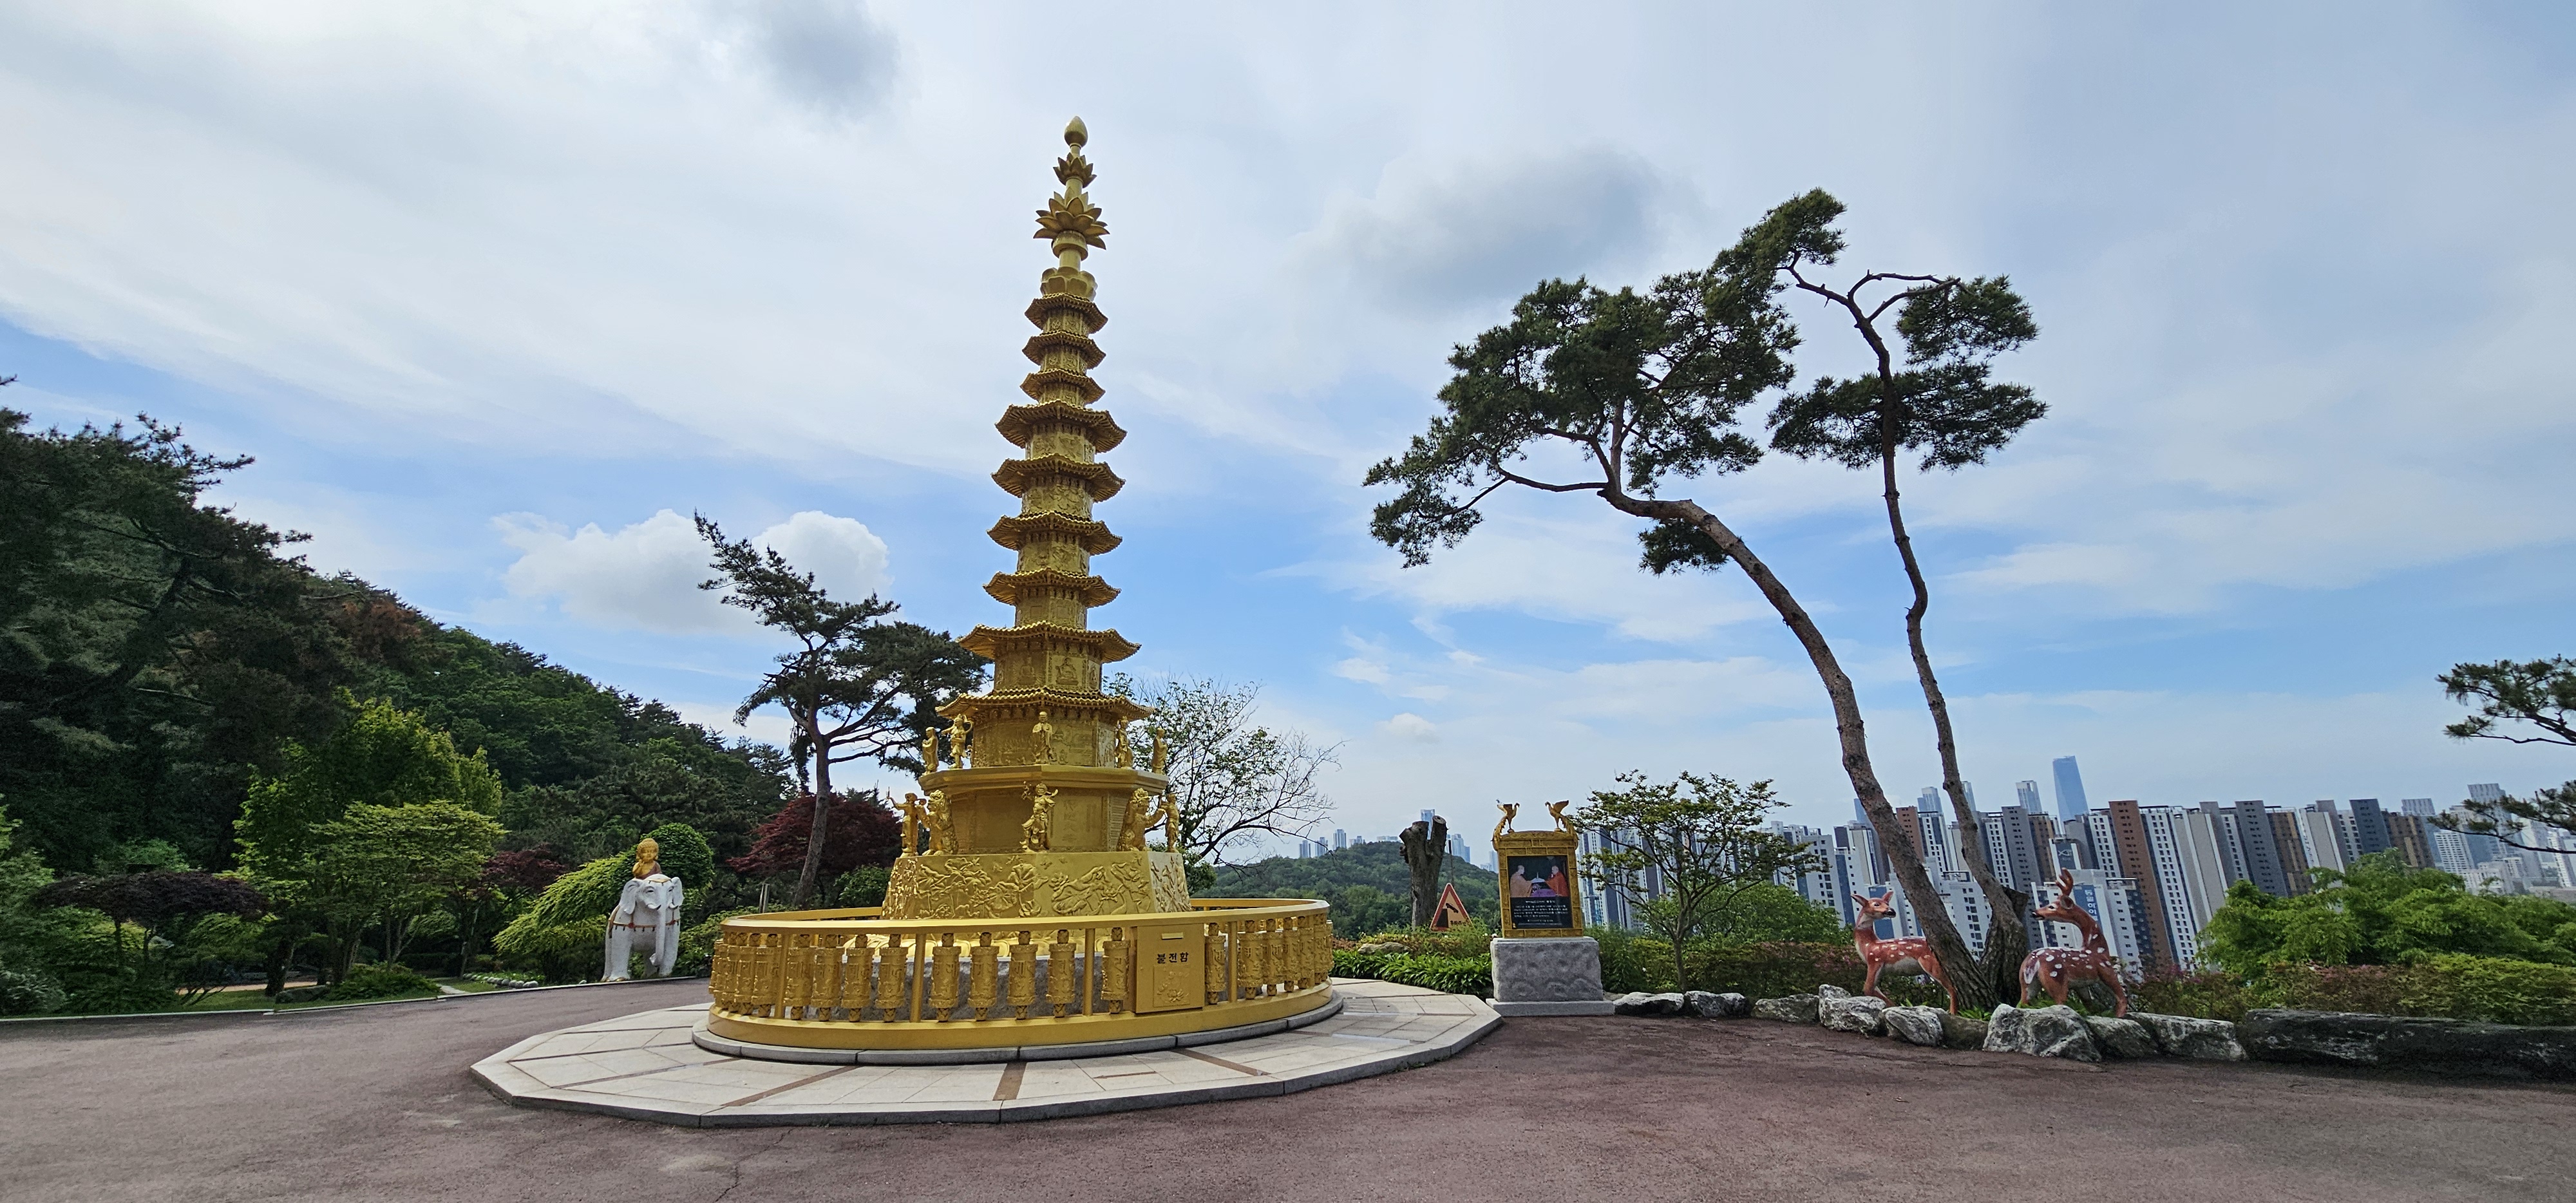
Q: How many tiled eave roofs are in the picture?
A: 9